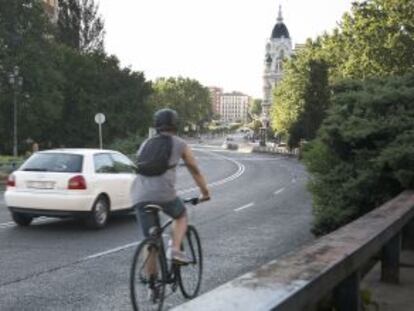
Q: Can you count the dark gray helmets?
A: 1